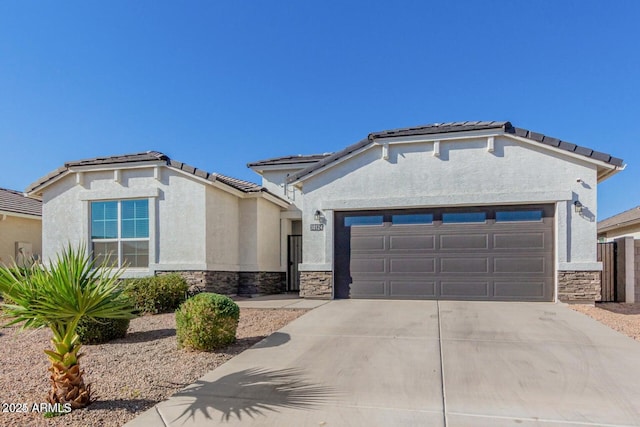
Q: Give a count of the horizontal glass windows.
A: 4